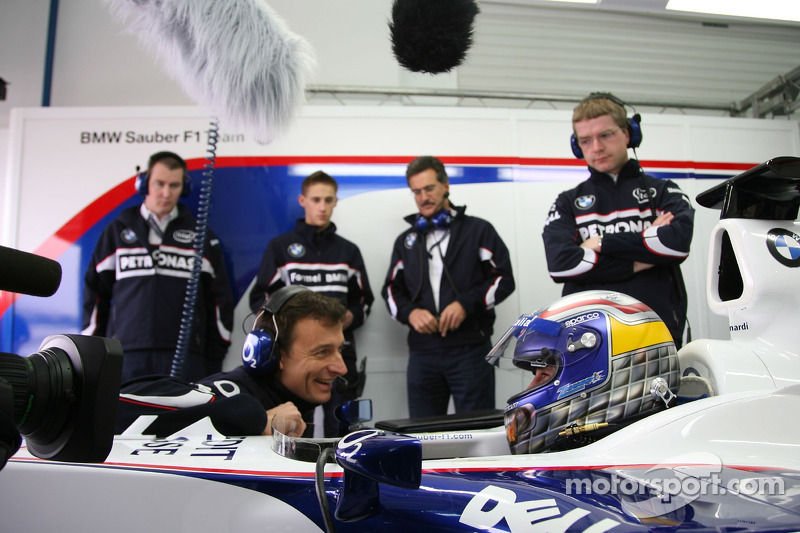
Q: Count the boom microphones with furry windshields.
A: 2